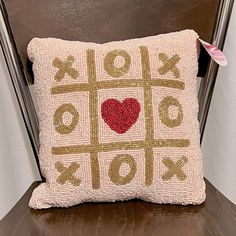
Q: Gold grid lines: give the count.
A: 4